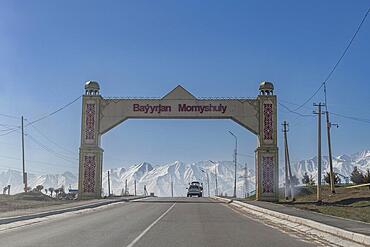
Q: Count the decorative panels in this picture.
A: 4